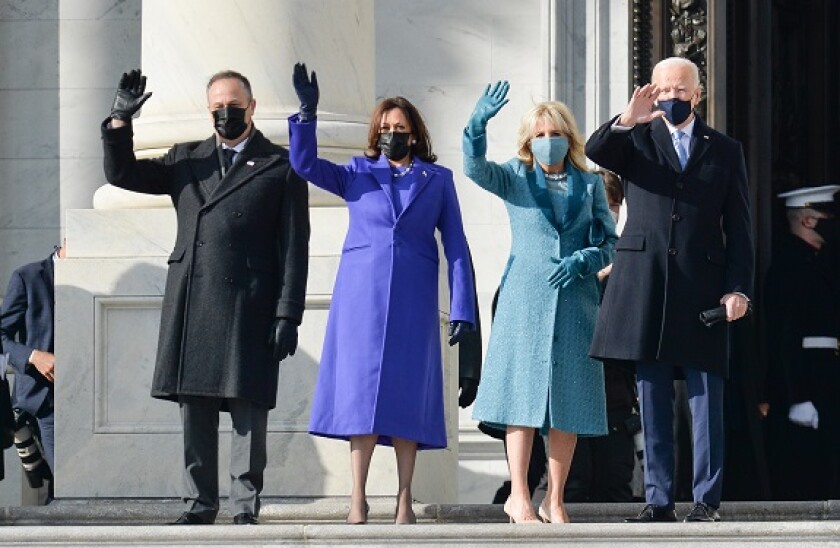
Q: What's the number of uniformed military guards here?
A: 1